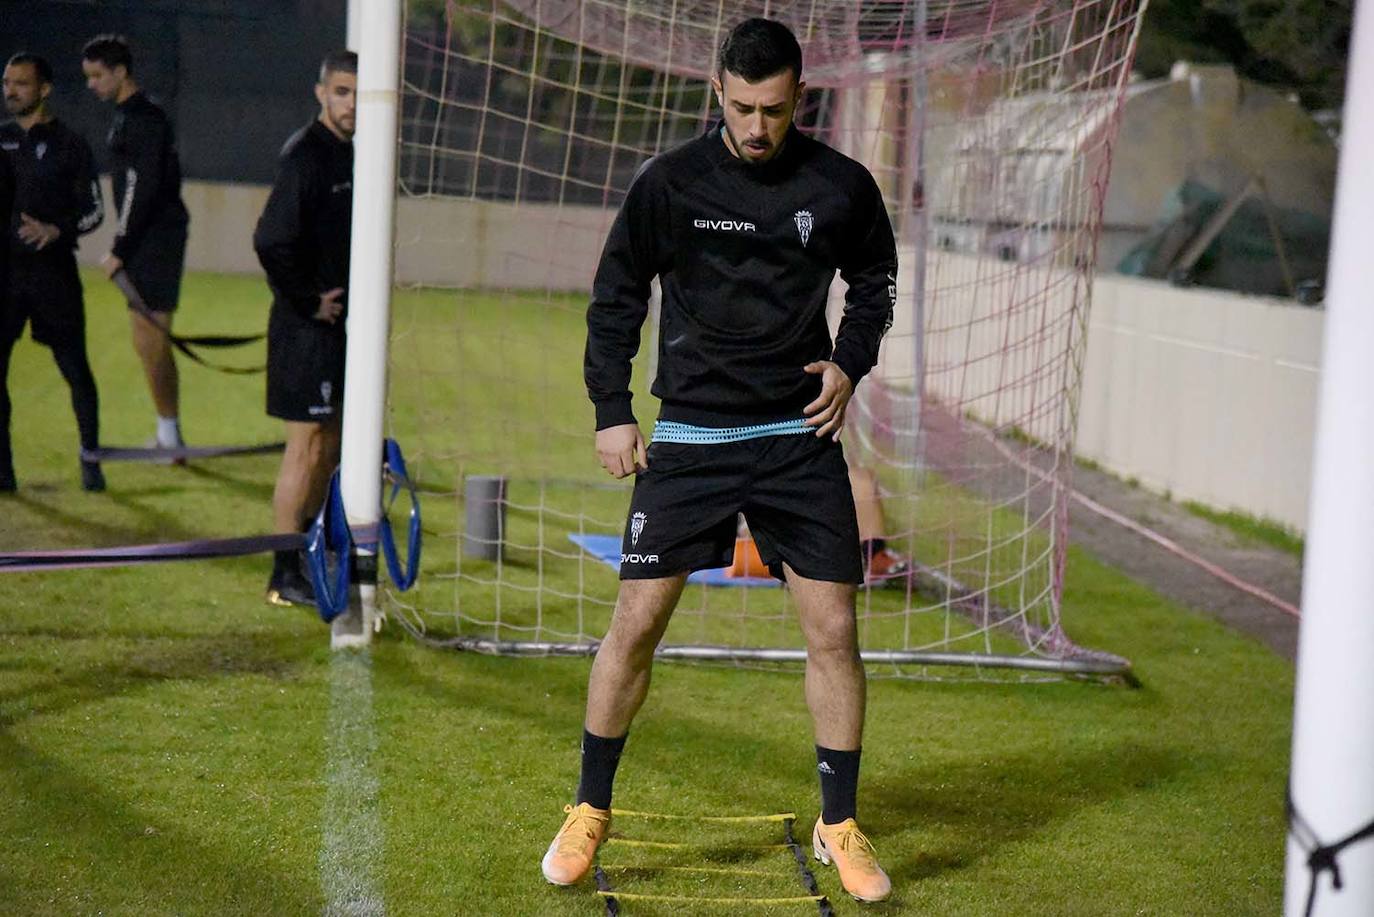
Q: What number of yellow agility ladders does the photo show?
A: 1